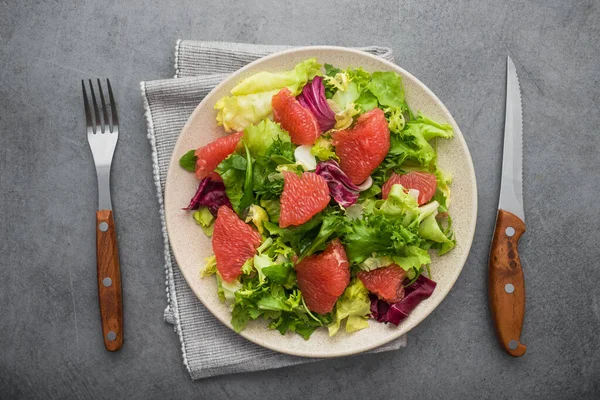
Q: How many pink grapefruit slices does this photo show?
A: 8